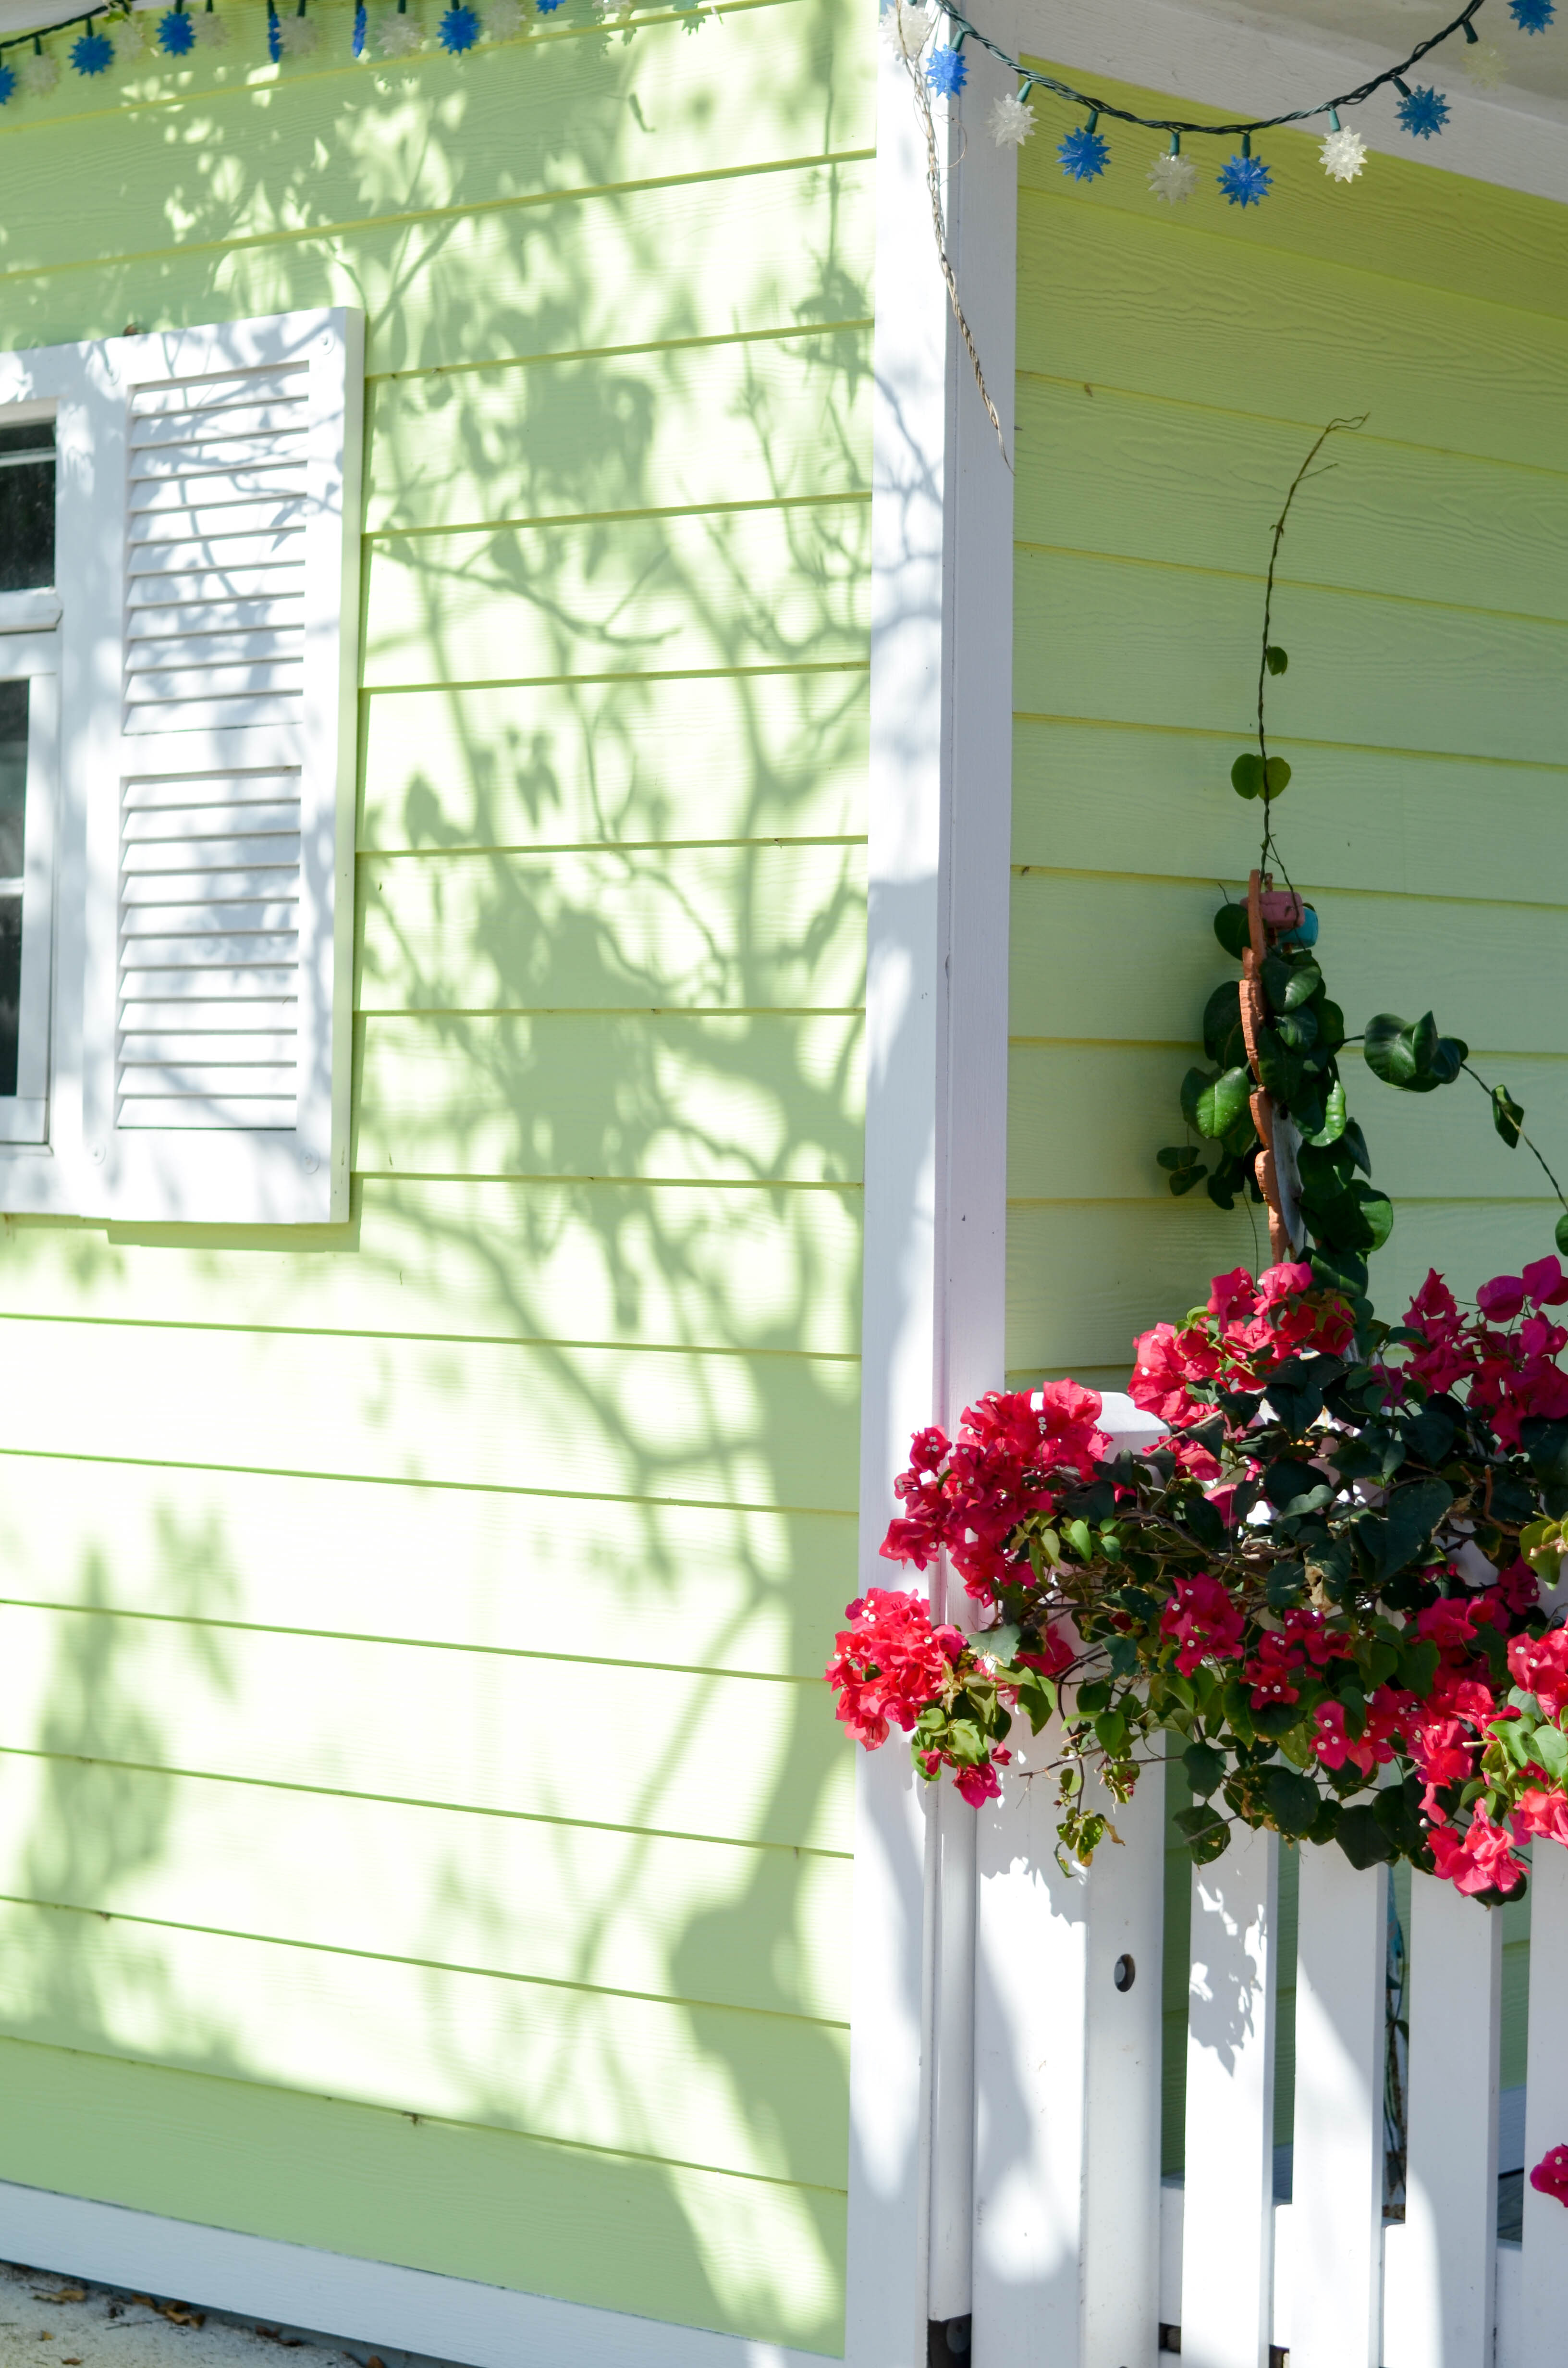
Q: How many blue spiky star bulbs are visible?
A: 12